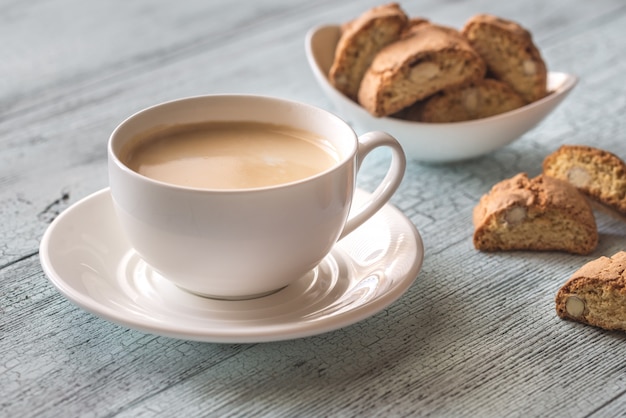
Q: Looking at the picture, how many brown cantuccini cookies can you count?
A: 8